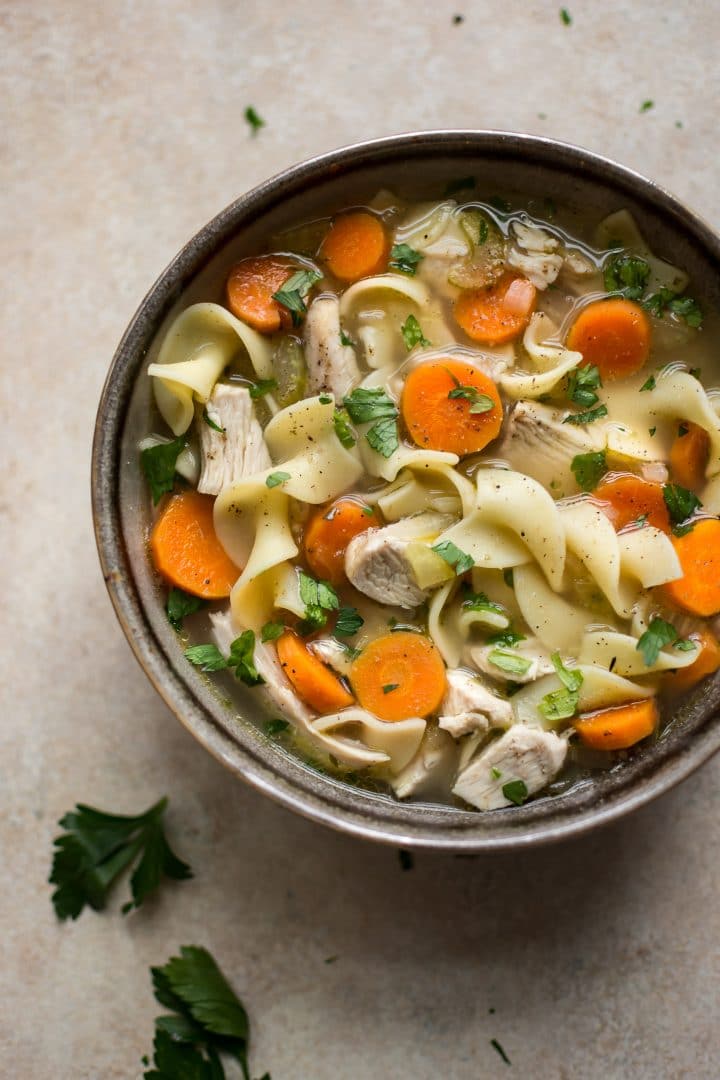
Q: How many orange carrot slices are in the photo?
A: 14